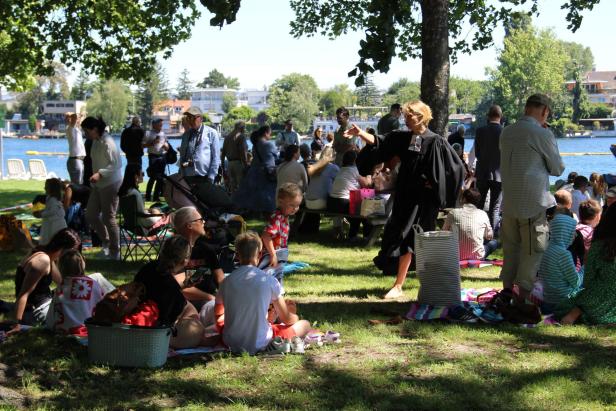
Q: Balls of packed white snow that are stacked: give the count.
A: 0